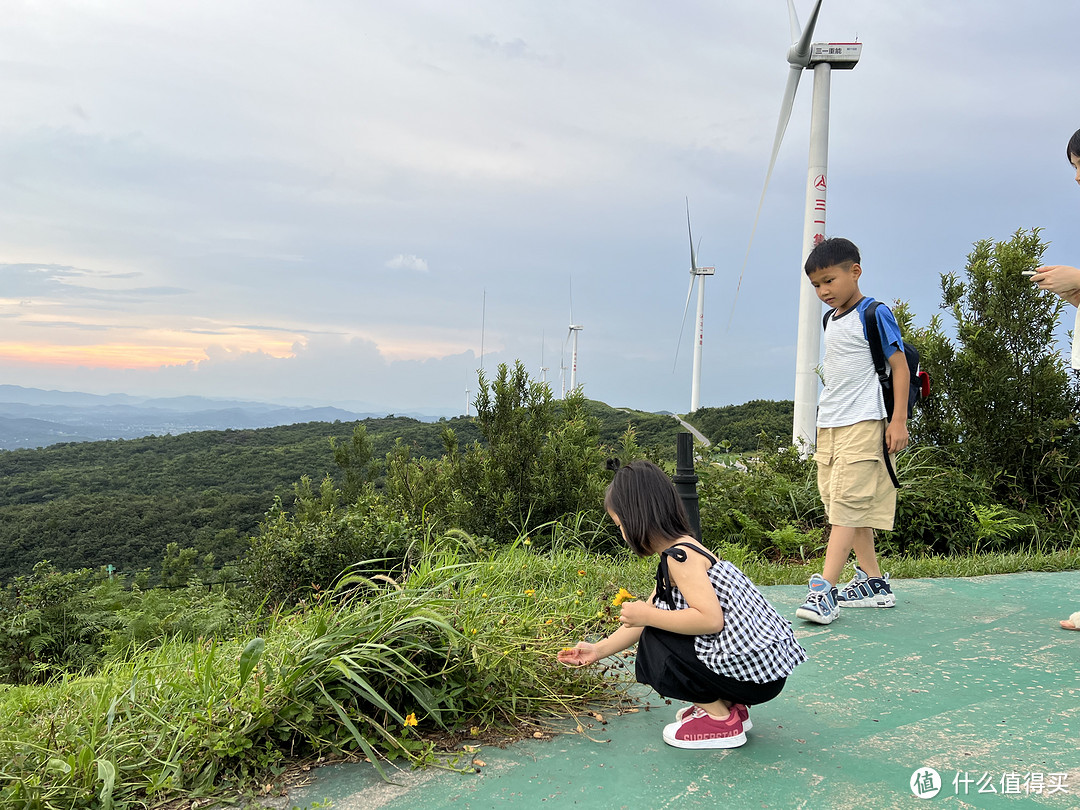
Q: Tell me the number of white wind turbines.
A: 6